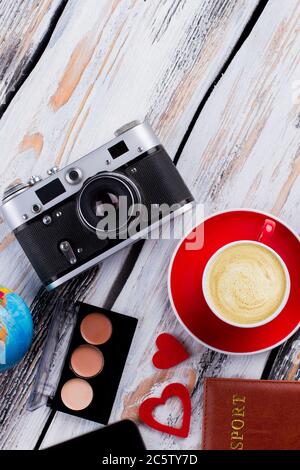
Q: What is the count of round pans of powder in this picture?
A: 3